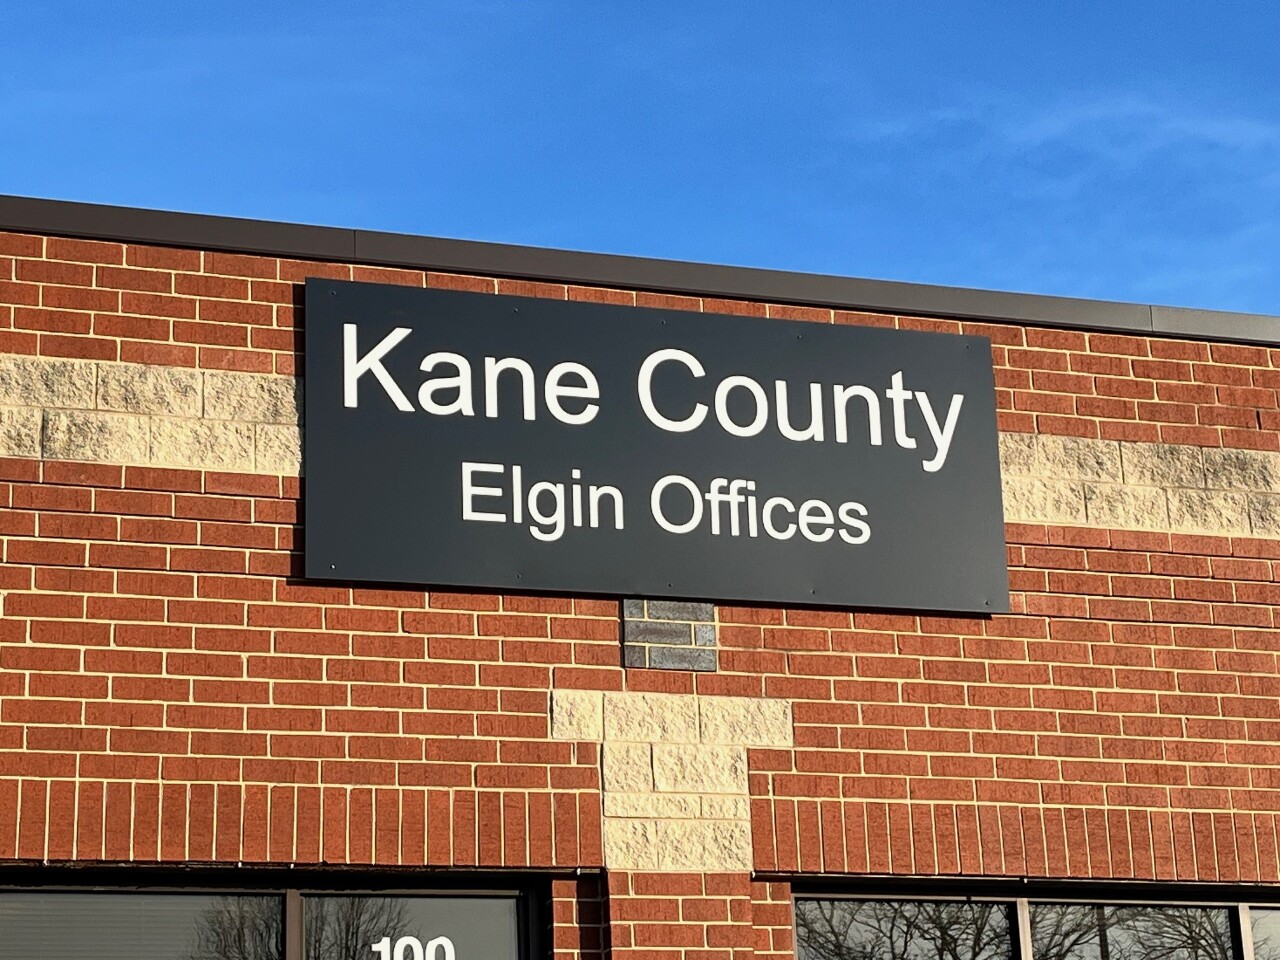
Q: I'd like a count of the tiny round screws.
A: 10